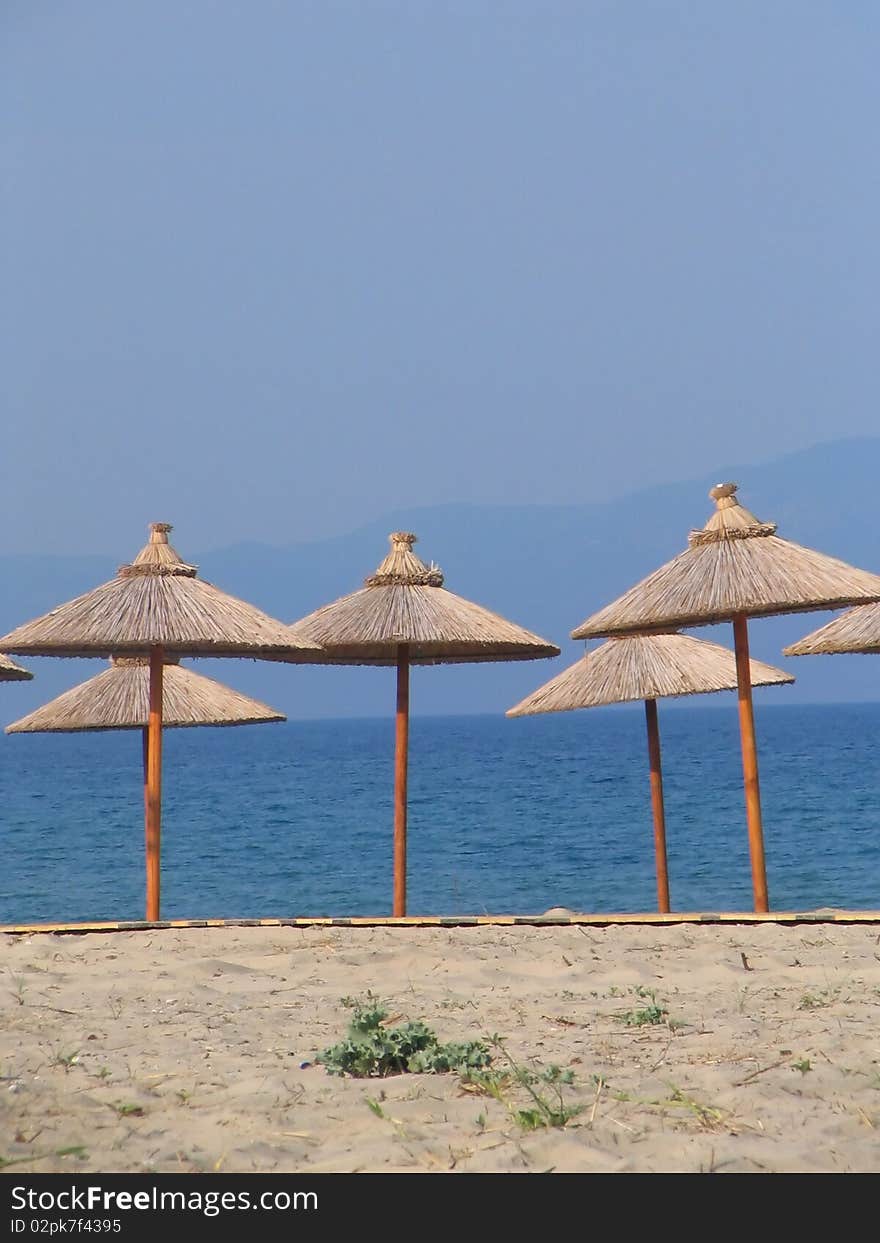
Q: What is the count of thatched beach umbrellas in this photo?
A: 7